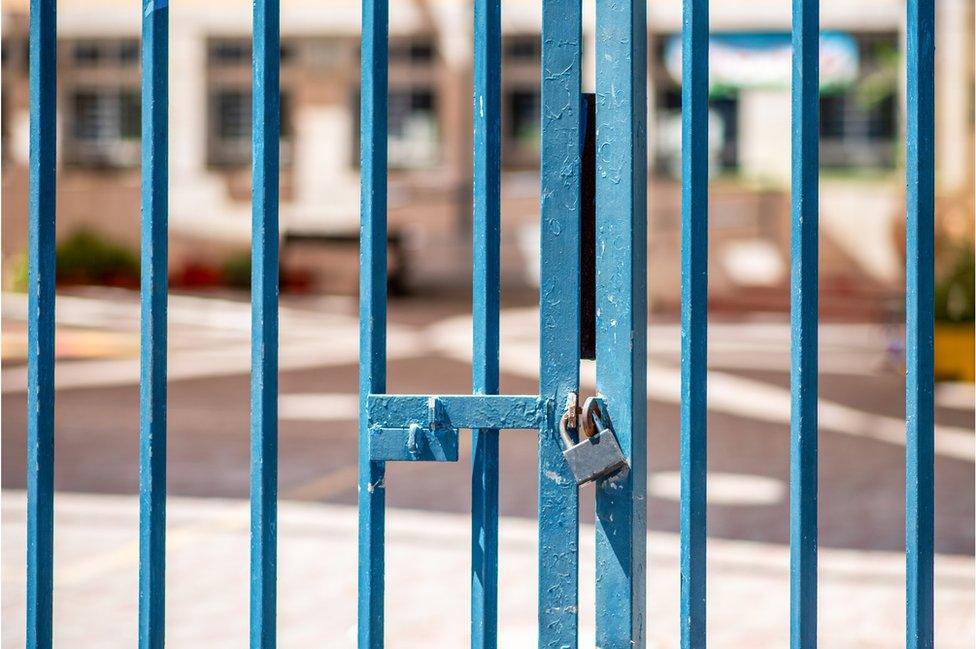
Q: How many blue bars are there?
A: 10